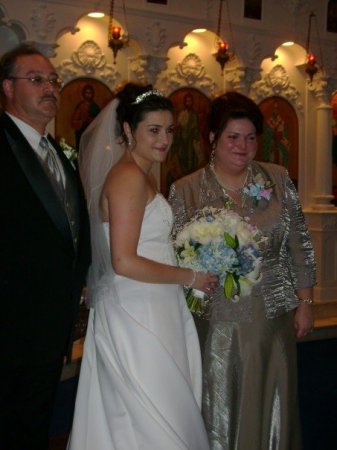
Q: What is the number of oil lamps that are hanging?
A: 3